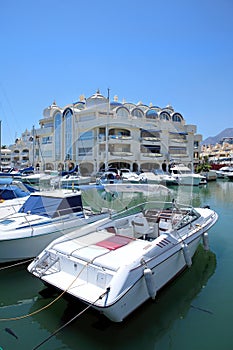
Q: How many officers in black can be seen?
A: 0